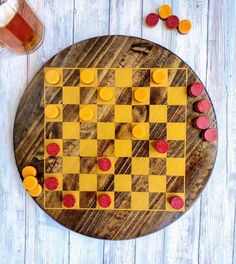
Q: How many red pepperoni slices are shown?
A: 0